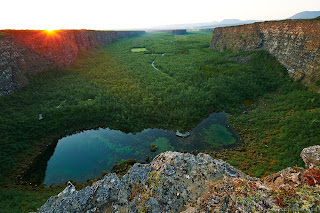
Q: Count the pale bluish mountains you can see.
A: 2